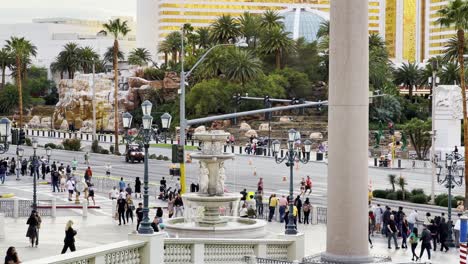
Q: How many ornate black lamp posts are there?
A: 5